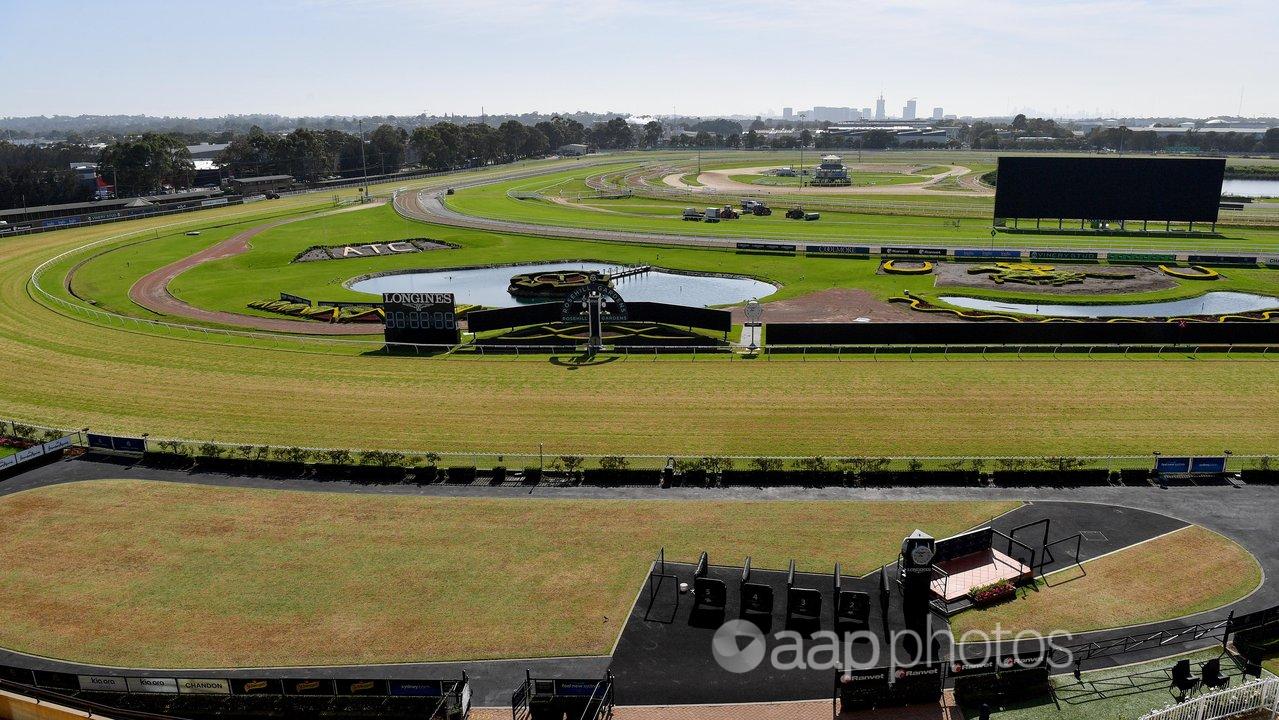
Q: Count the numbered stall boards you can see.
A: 4